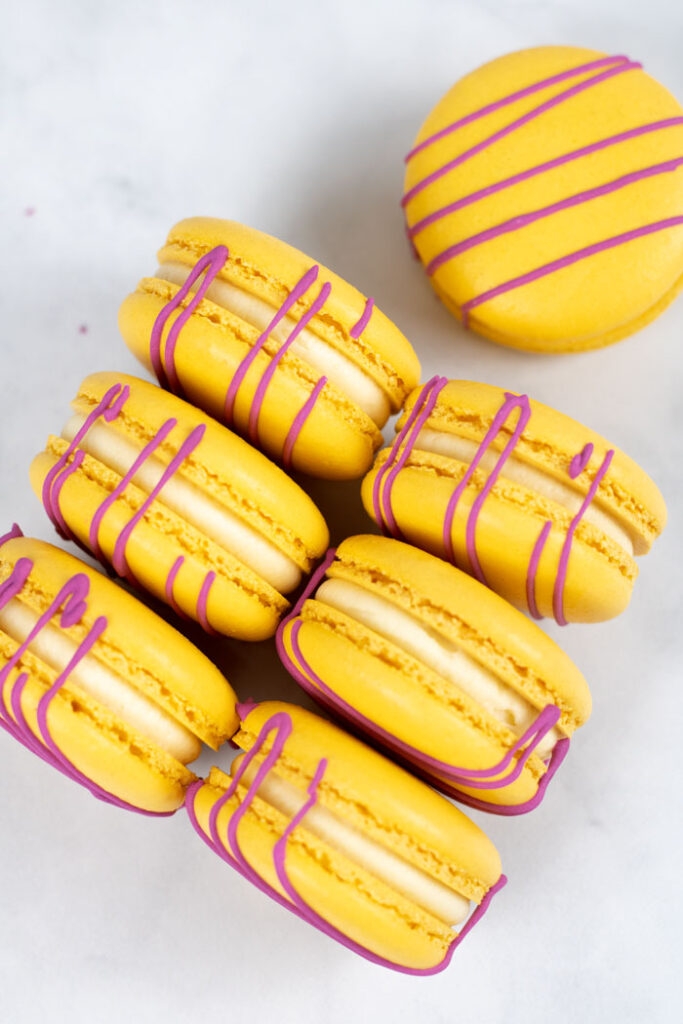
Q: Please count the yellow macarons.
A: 7